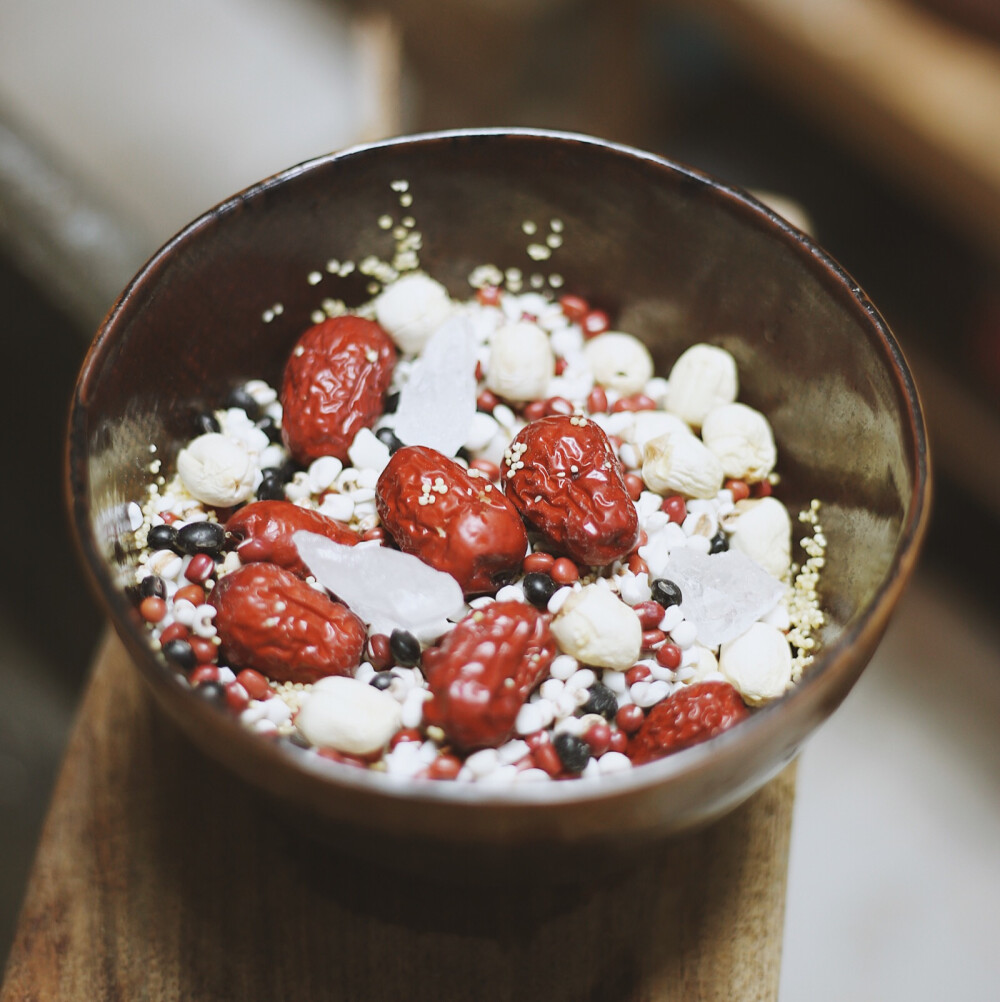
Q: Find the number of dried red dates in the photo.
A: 7